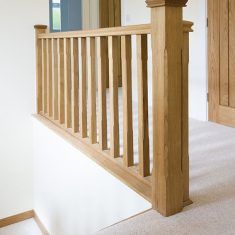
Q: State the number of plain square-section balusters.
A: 12